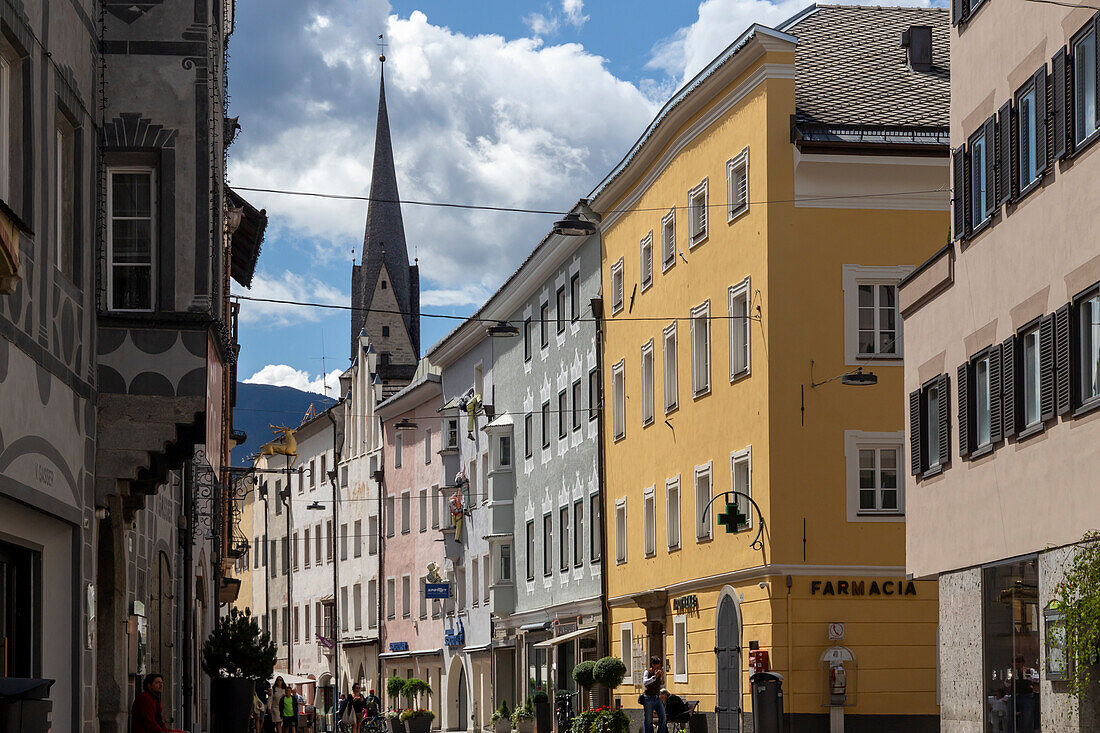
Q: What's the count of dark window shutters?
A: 14